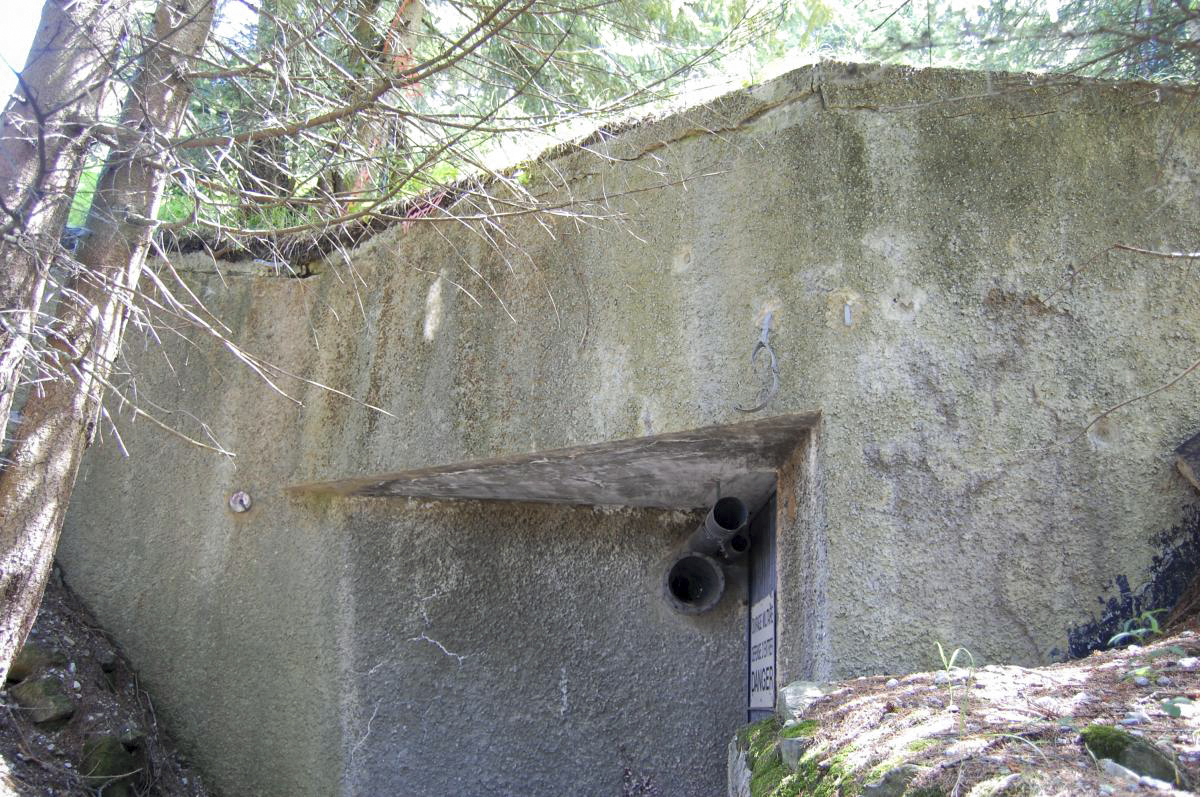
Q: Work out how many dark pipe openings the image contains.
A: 3